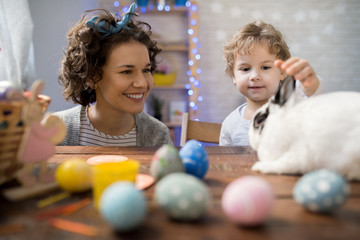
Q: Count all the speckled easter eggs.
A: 2